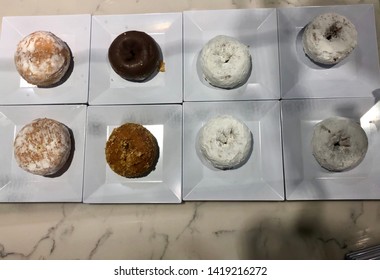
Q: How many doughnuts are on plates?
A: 8